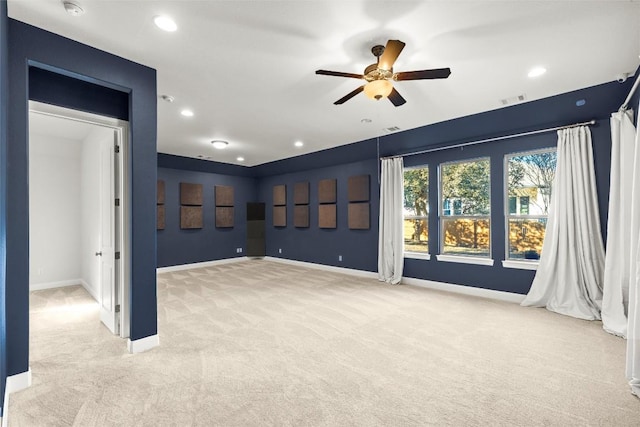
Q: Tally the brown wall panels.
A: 14